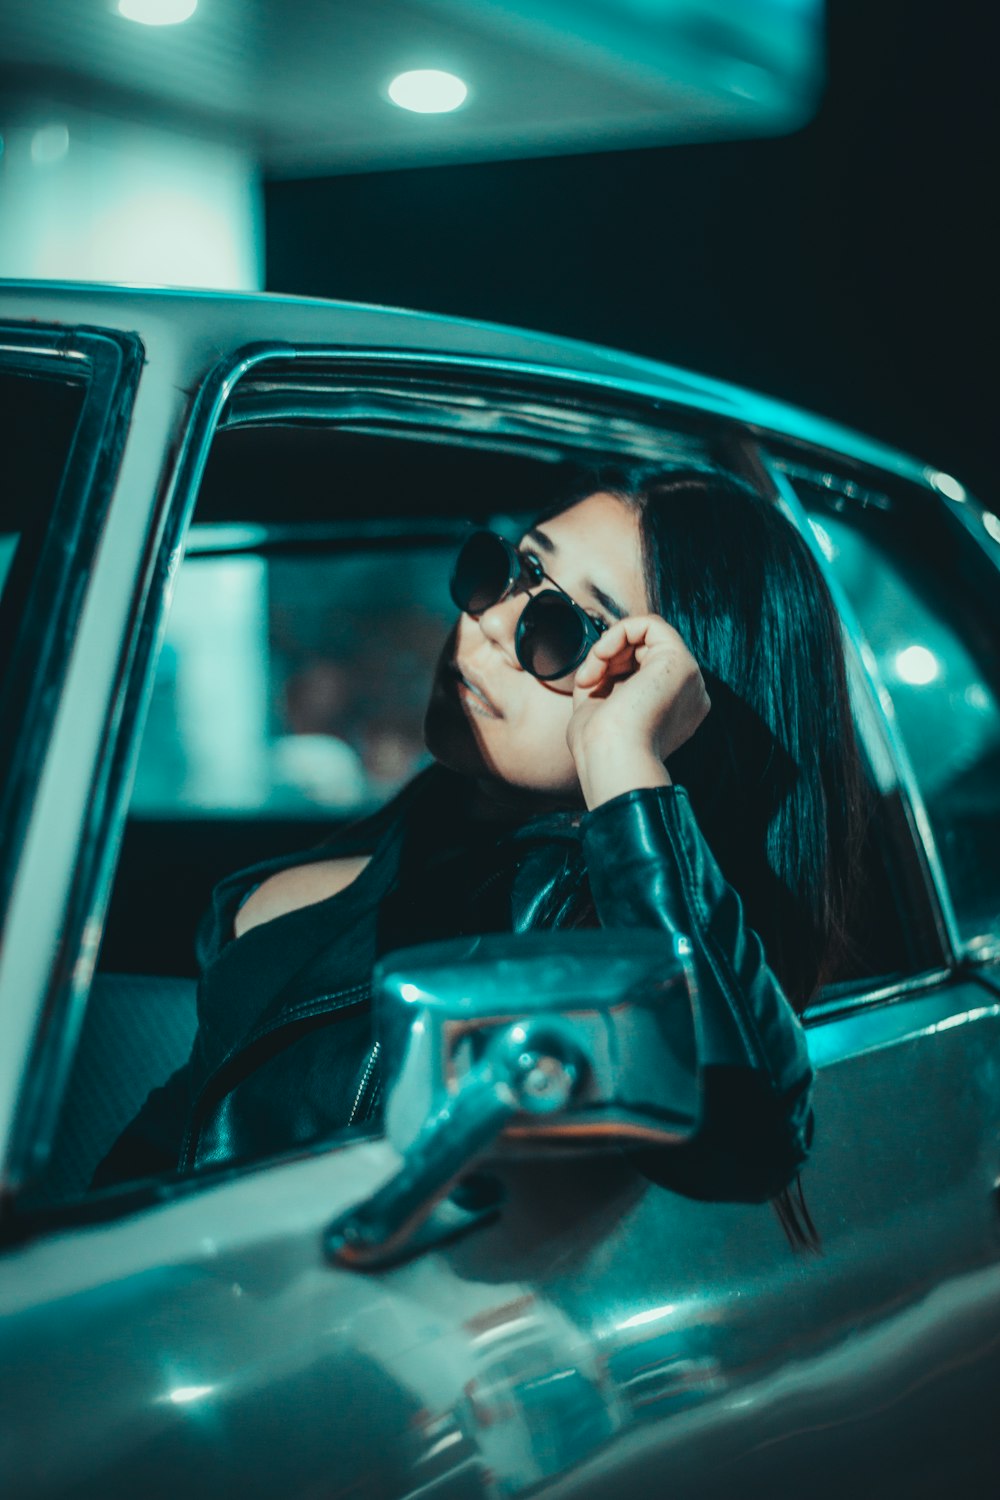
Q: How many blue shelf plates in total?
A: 0